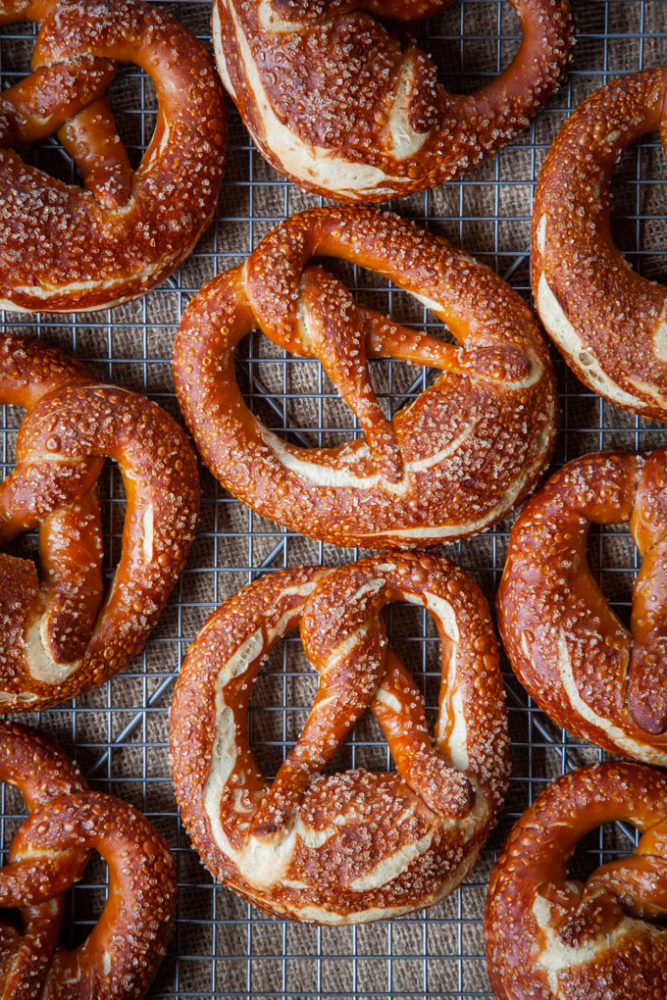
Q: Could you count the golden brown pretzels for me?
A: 9